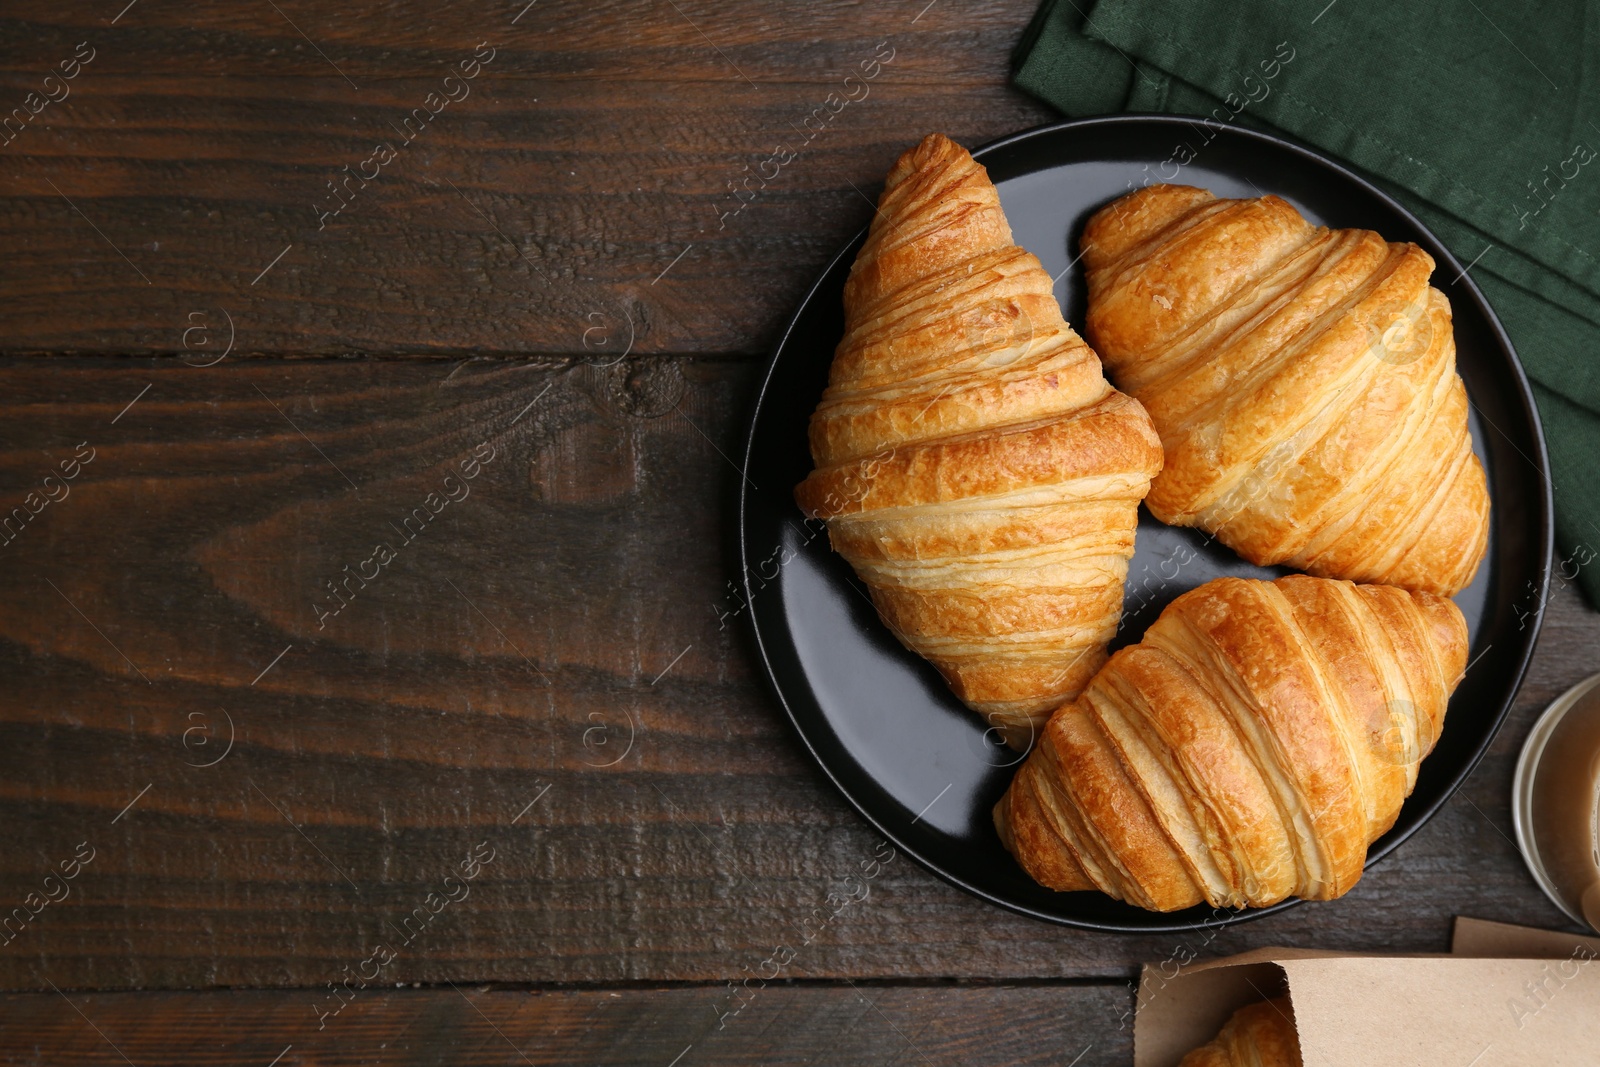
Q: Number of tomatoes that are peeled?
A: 0